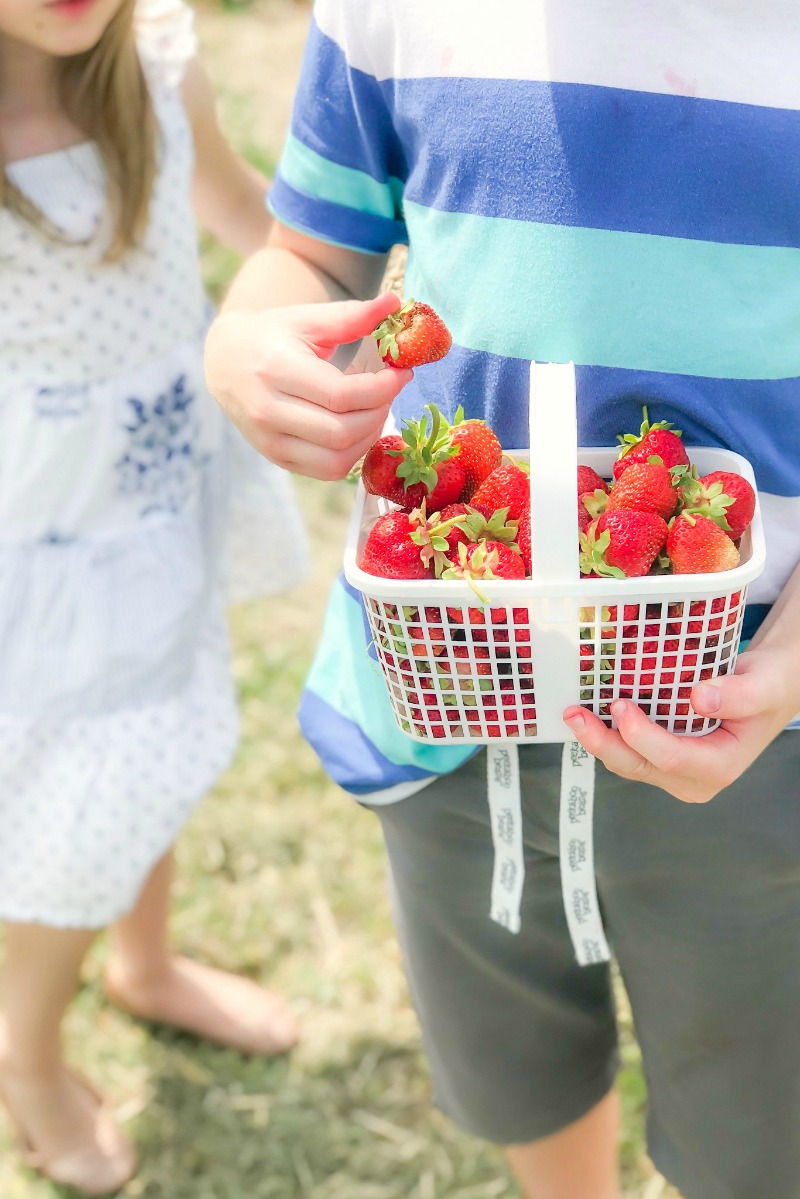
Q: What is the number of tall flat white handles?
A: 1